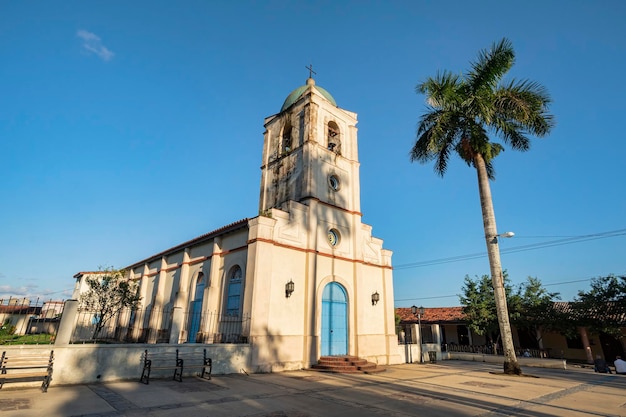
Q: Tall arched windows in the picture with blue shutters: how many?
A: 2